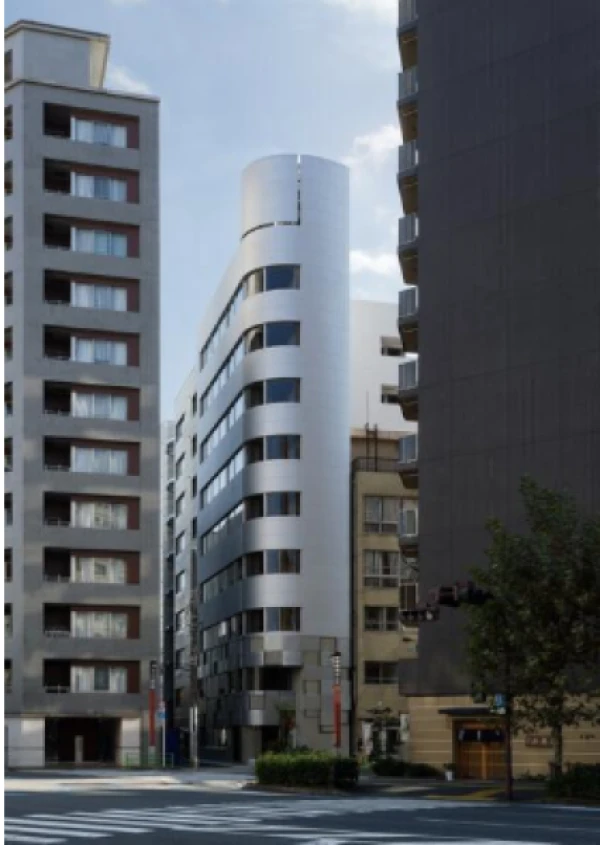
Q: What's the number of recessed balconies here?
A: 11